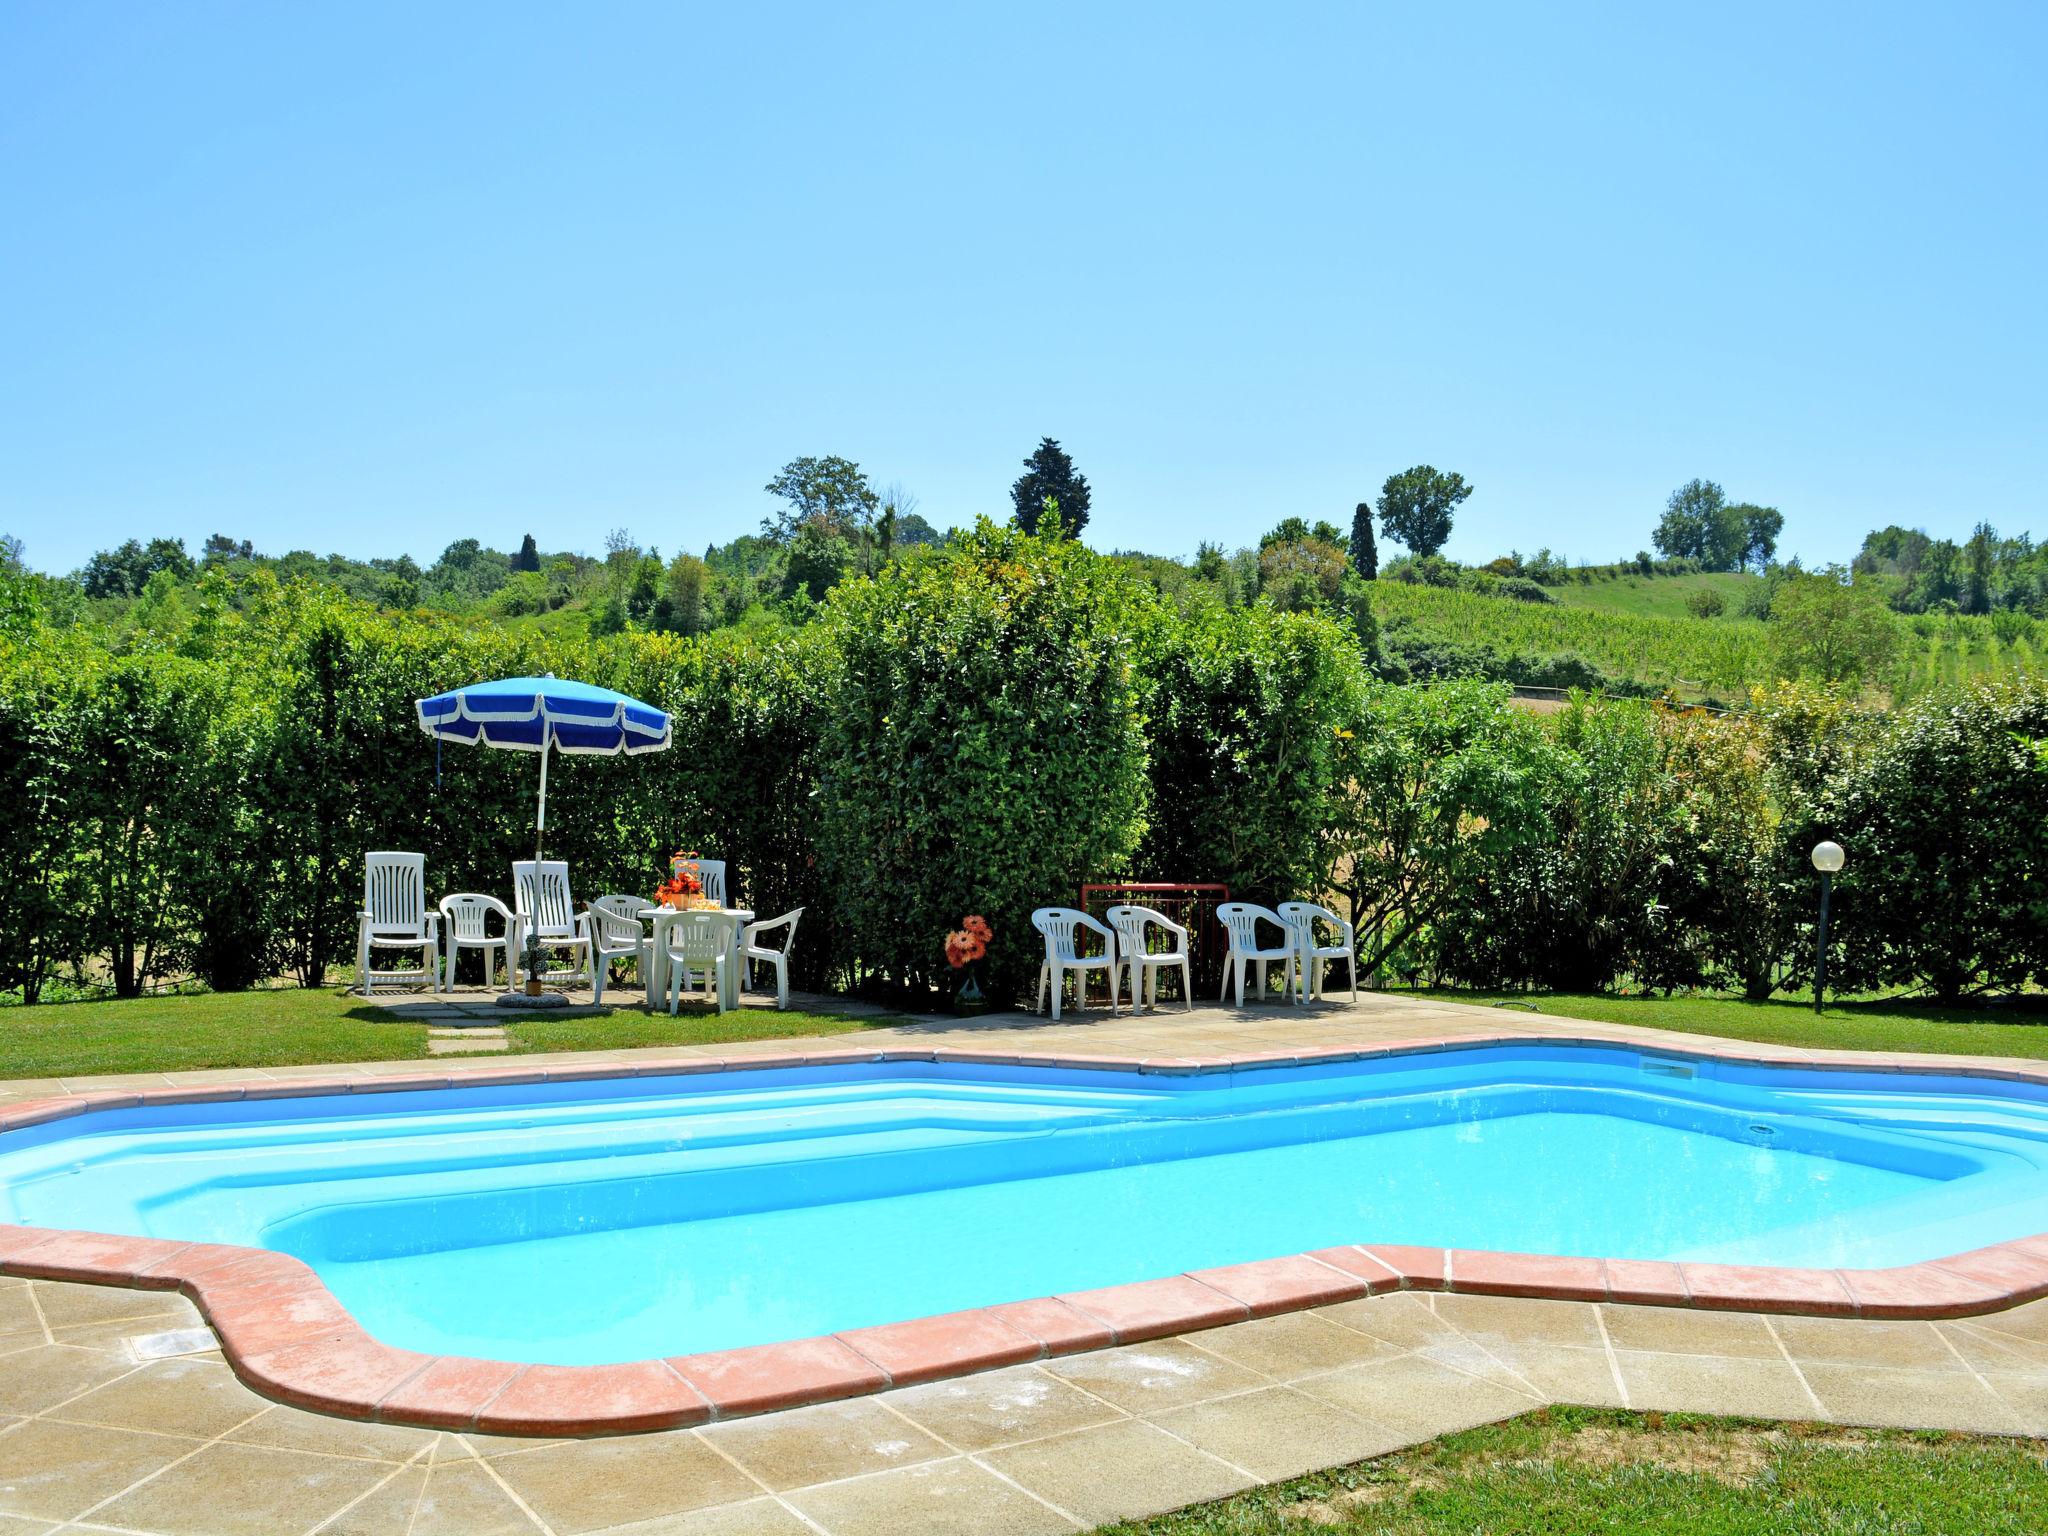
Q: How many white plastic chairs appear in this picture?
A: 12